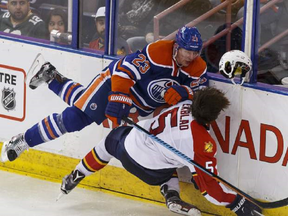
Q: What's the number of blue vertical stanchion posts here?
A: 3